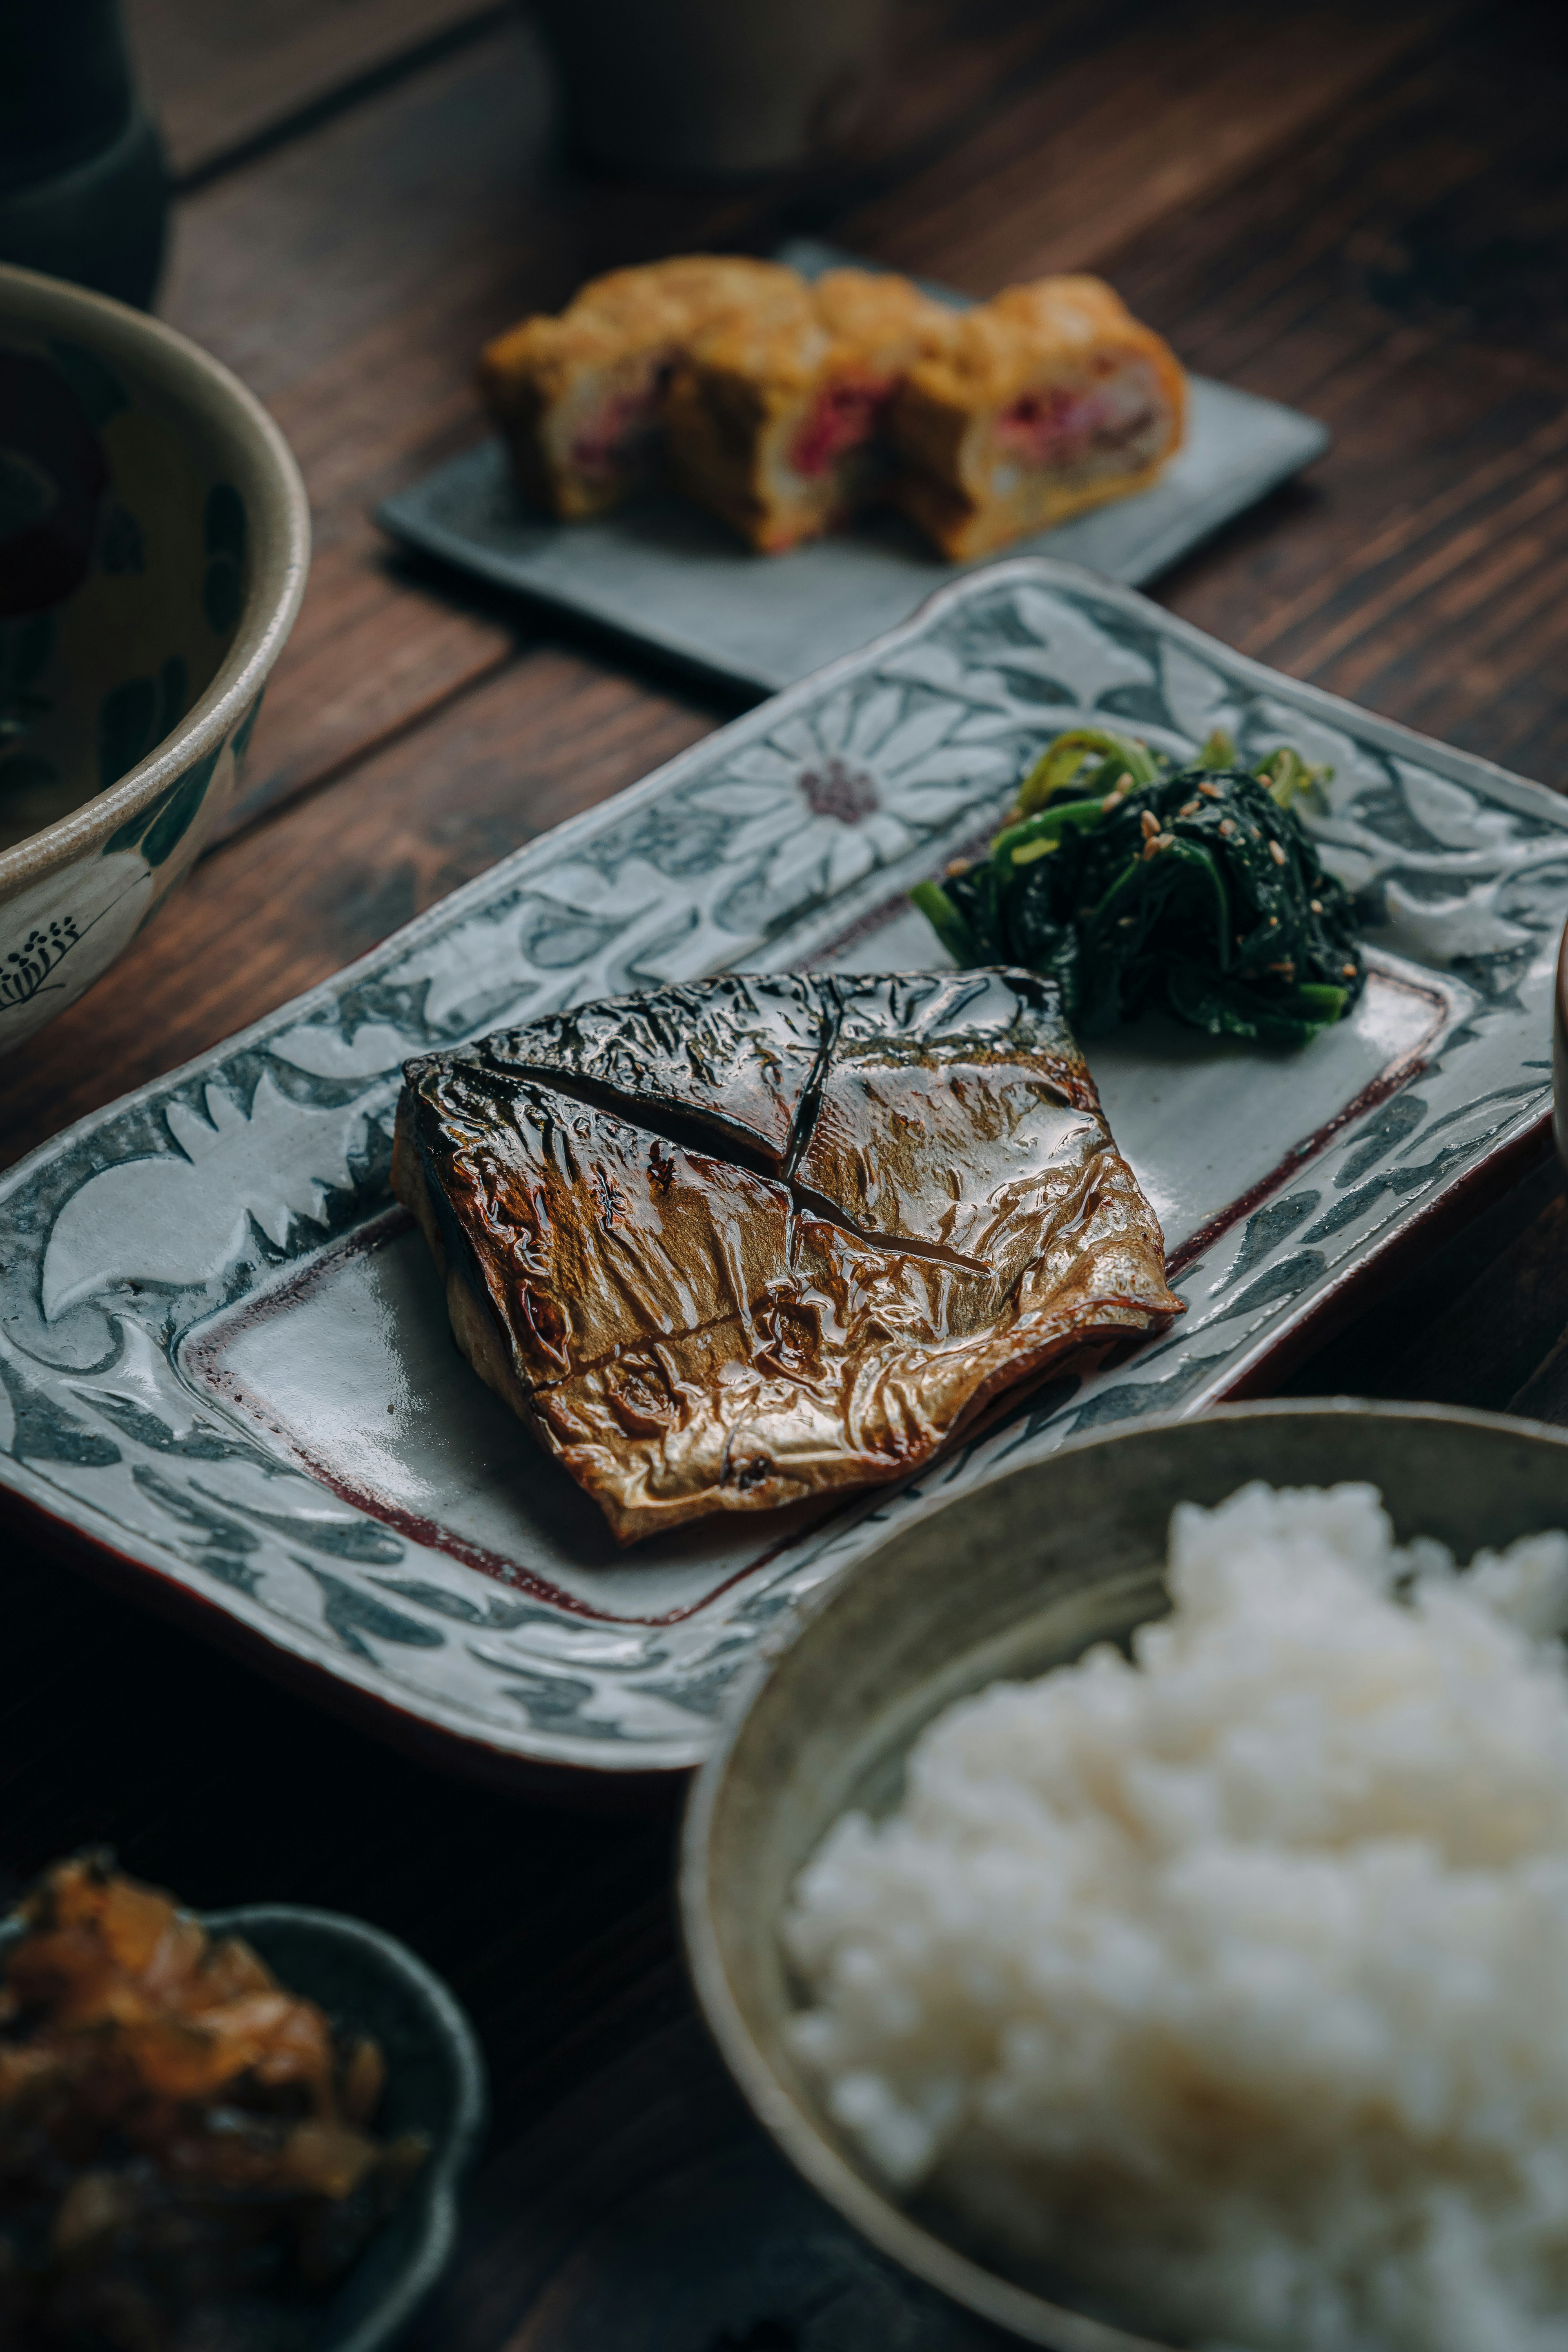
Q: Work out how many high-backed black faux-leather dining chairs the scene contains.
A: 0